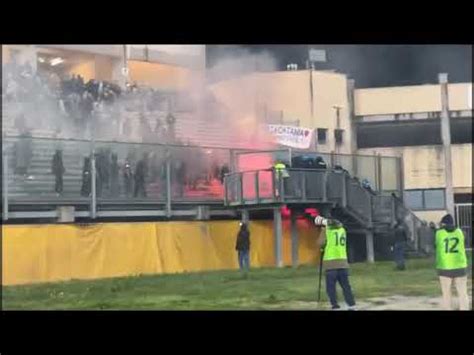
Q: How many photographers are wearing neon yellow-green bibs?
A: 2